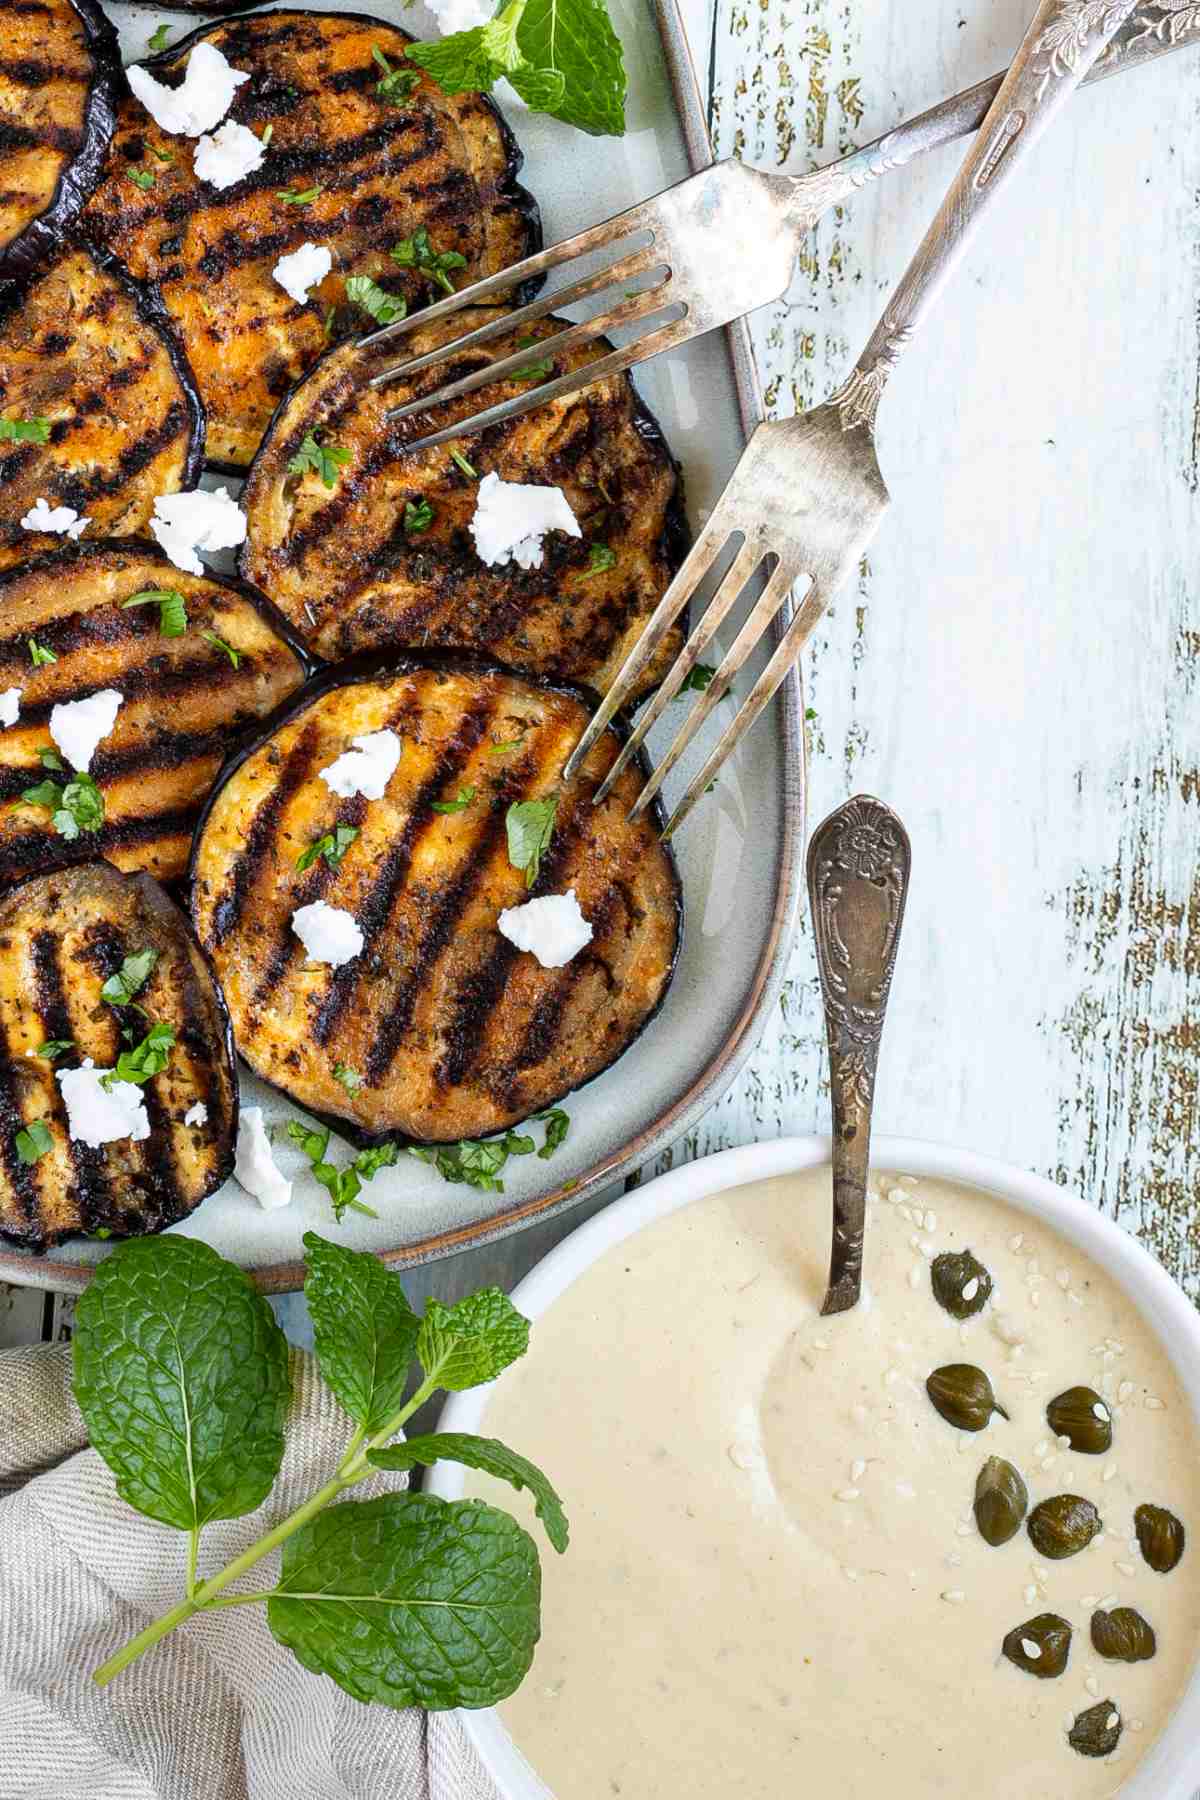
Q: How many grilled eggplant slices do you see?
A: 7